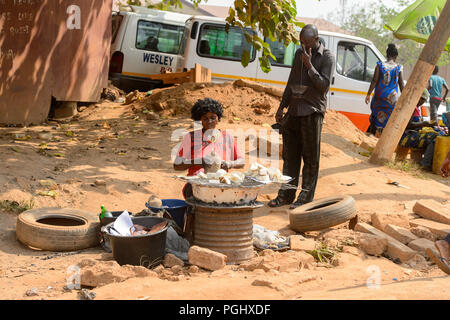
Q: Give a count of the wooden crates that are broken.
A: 0